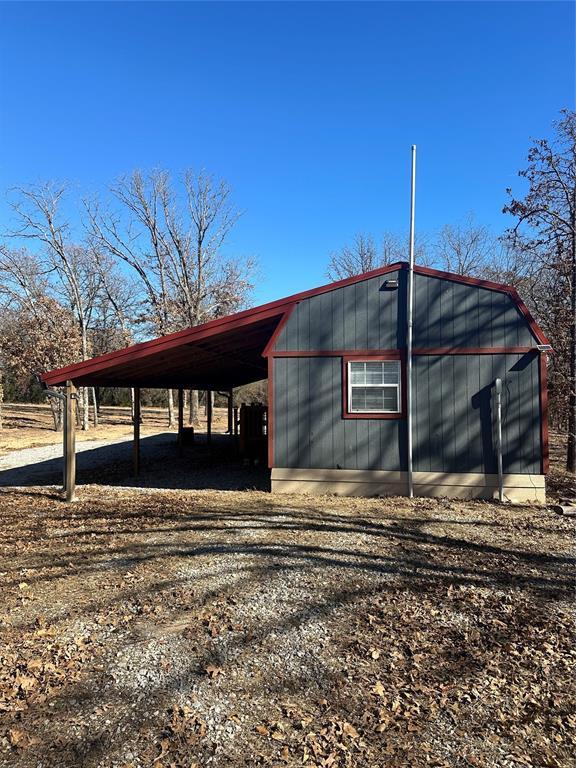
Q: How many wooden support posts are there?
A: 5